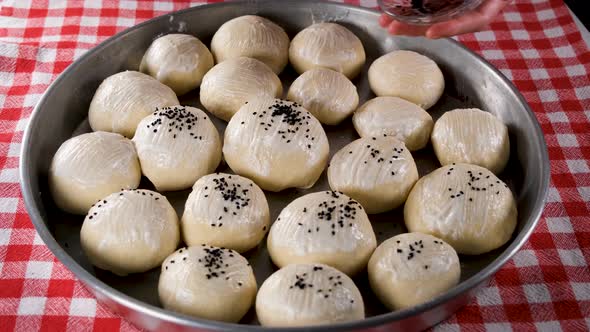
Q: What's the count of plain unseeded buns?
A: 10